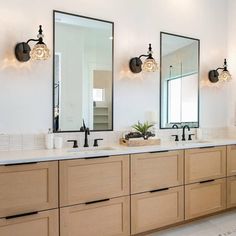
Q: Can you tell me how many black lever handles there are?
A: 4